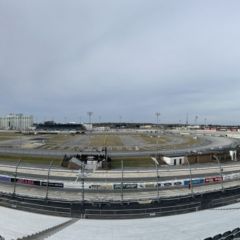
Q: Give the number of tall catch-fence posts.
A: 7